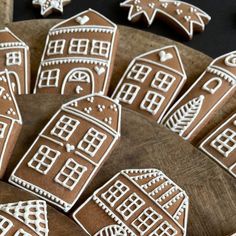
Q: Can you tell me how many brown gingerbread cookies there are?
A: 11